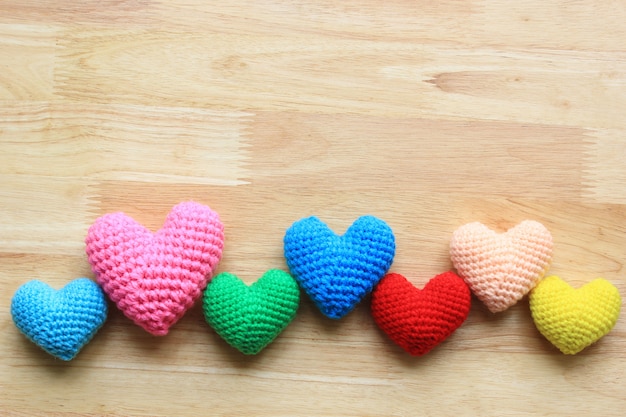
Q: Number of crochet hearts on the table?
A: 7